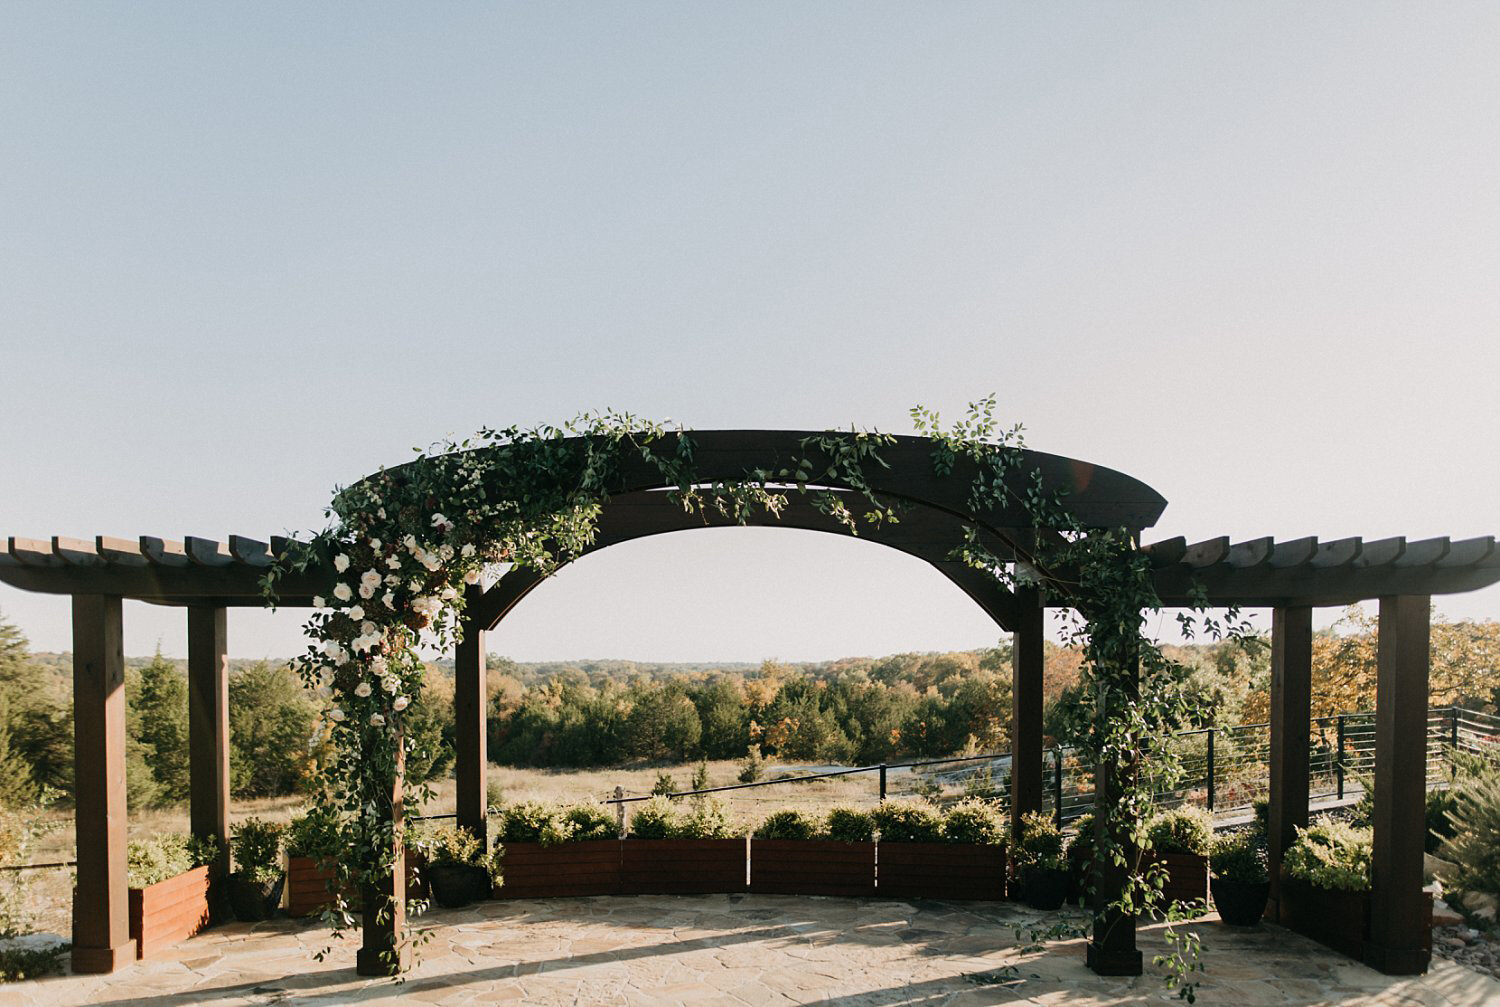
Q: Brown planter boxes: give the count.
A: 8